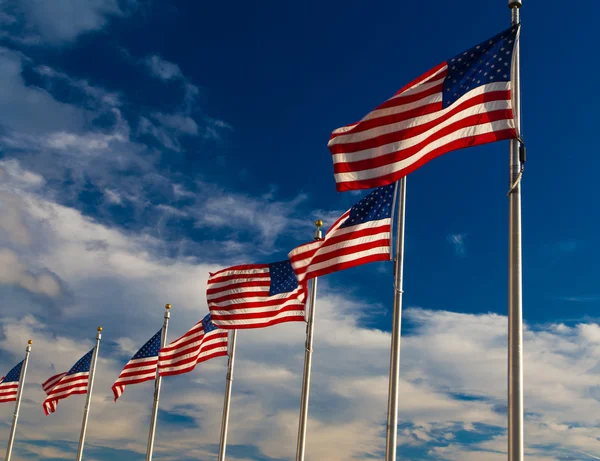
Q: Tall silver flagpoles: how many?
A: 7